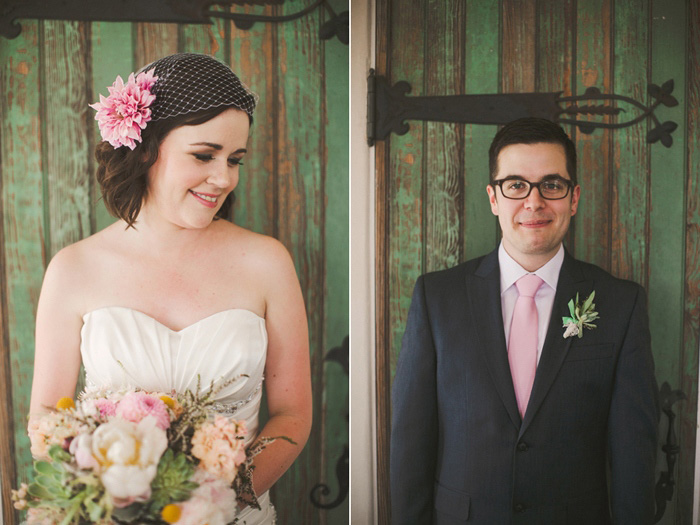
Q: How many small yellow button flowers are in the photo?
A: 3